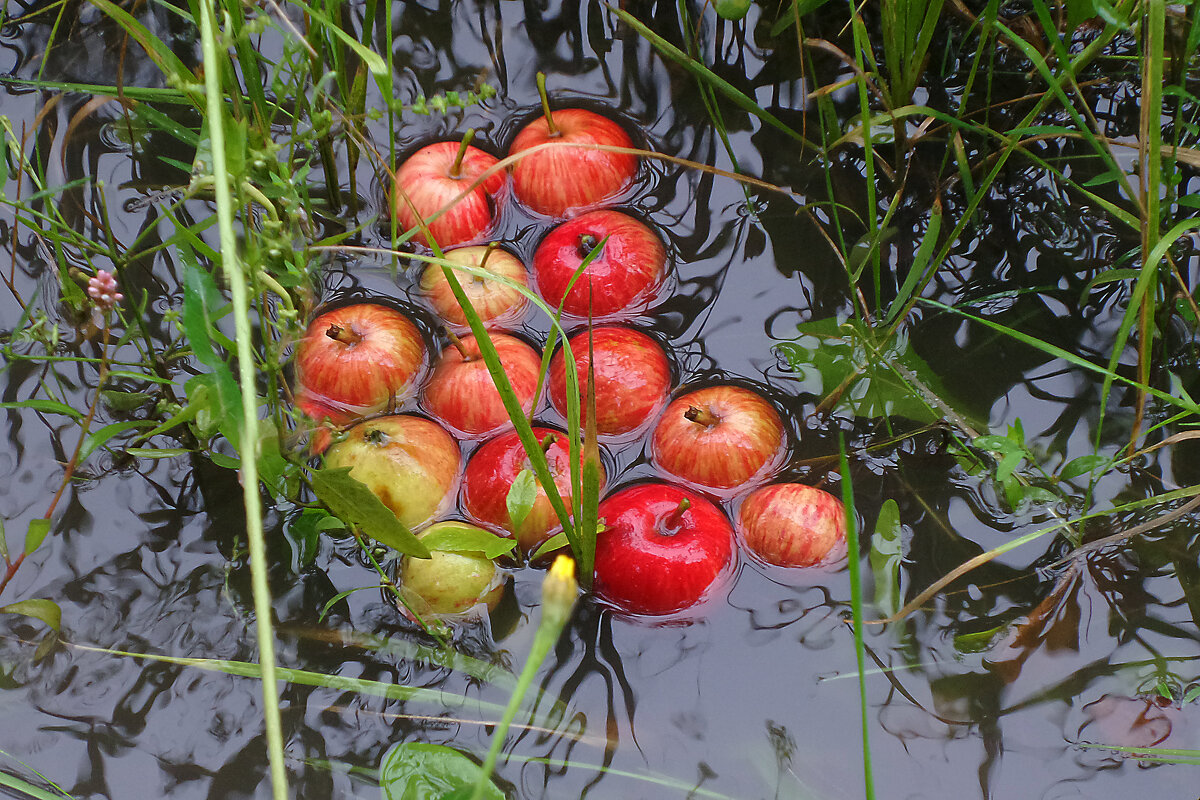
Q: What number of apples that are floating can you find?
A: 13